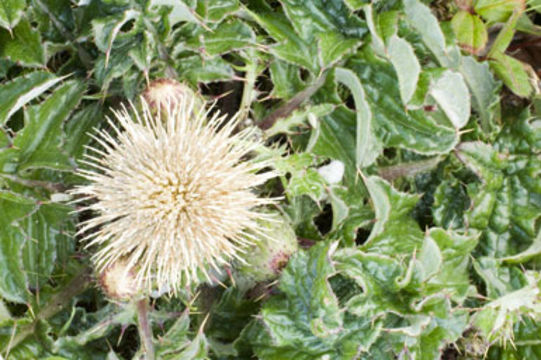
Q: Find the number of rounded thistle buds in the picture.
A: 3